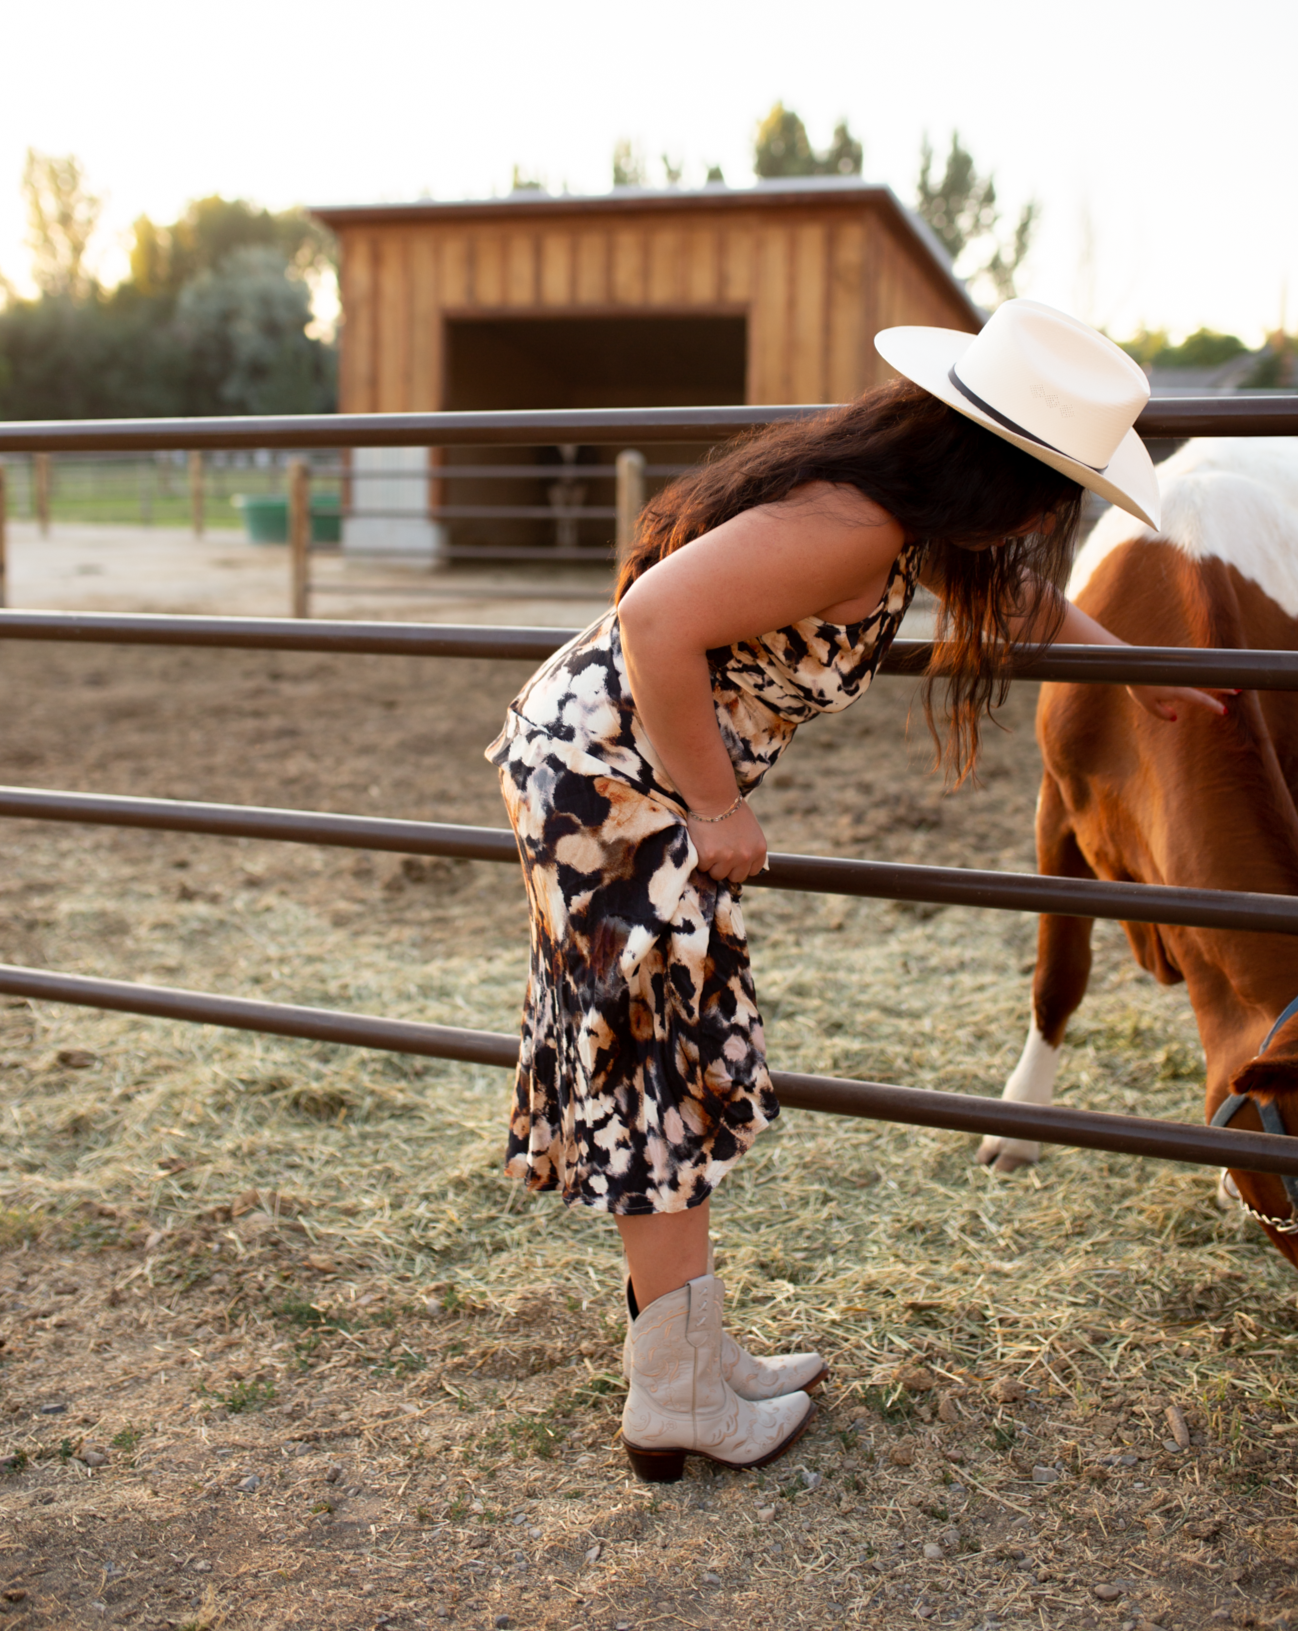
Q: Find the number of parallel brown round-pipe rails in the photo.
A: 4